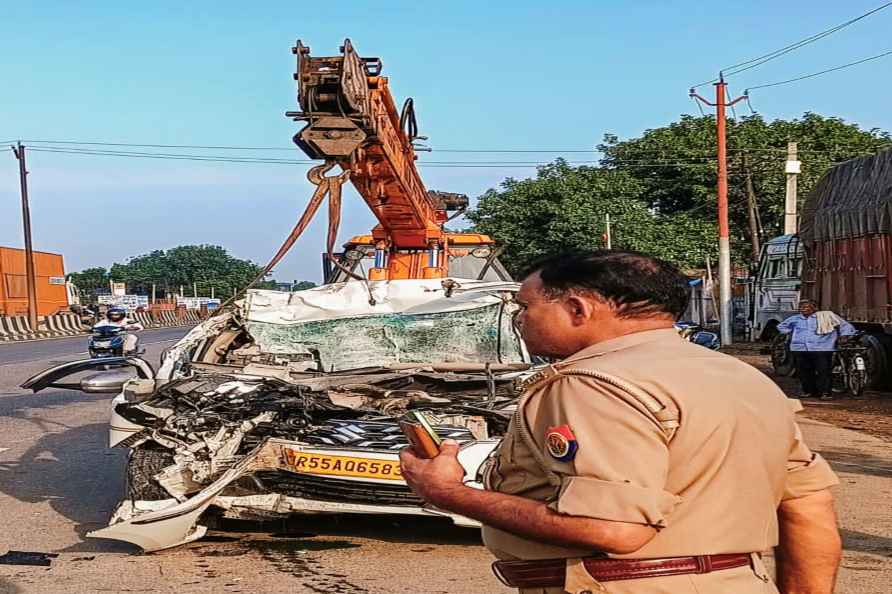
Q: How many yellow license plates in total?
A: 1